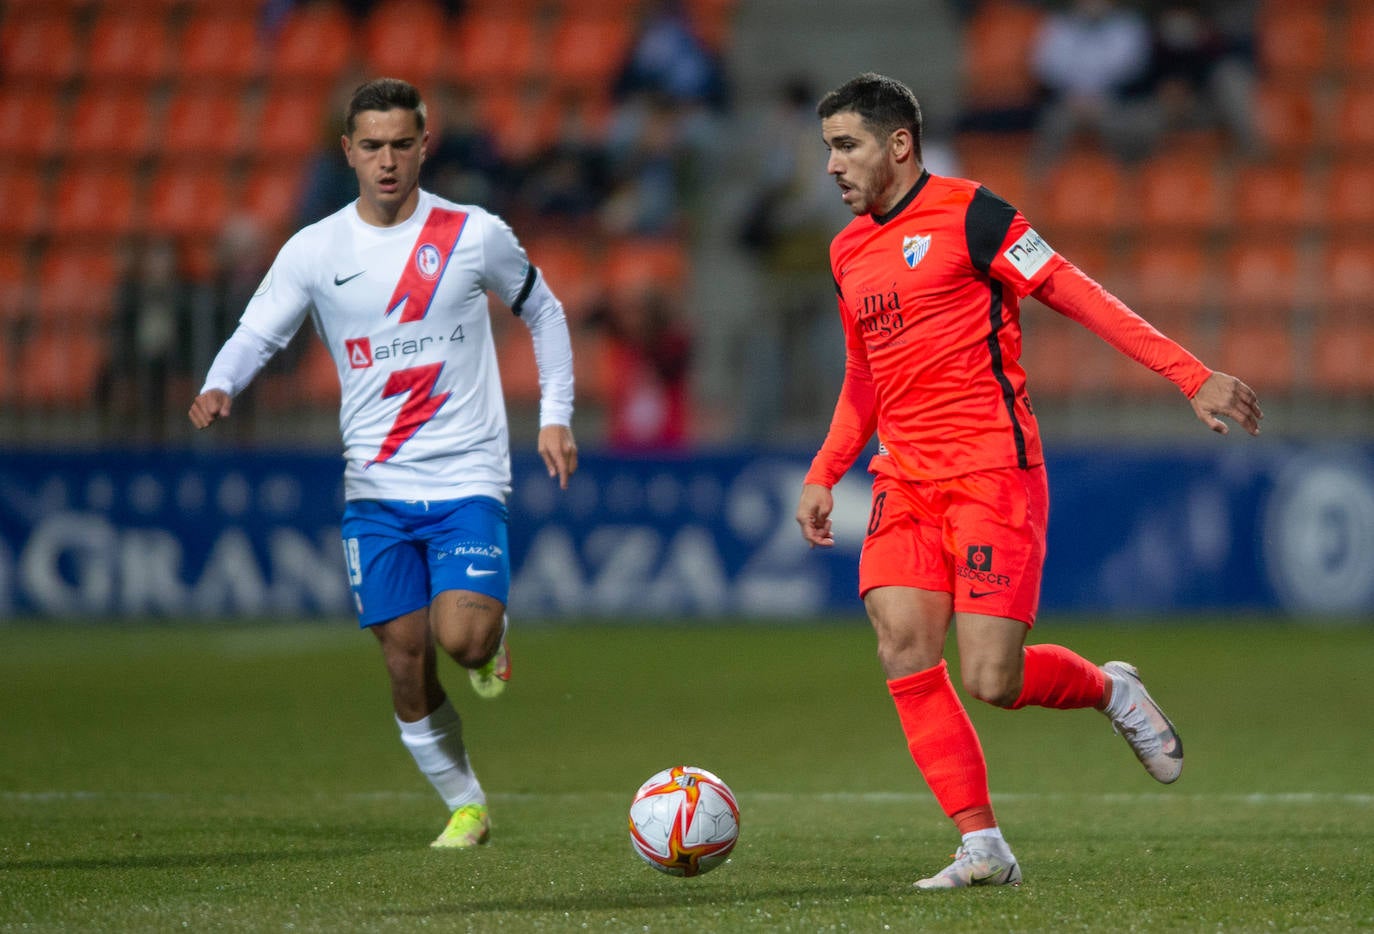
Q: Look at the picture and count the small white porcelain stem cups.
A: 0